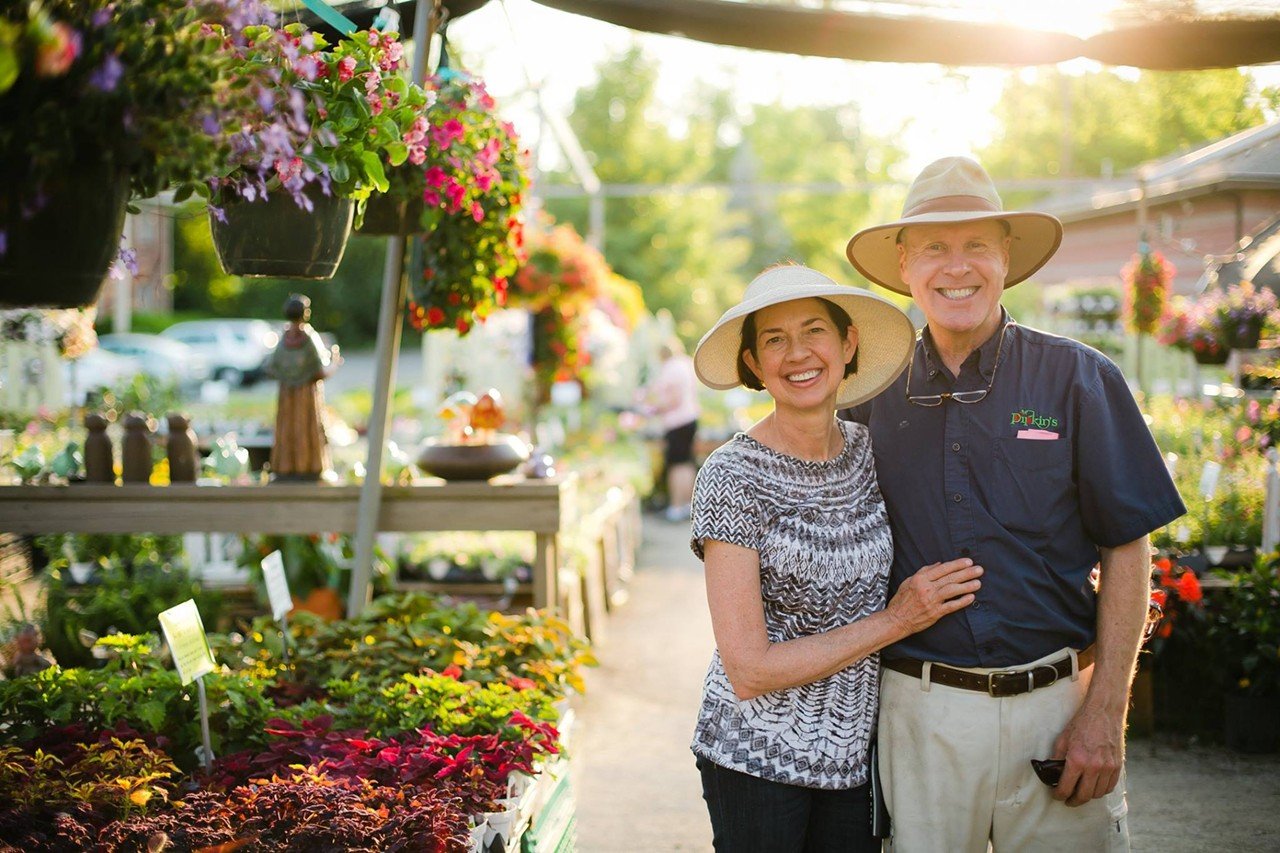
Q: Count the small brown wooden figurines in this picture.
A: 3